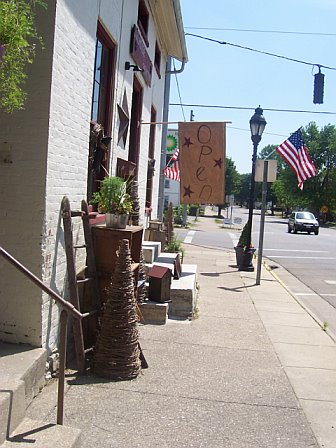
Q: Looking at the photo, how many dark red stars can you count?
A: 3